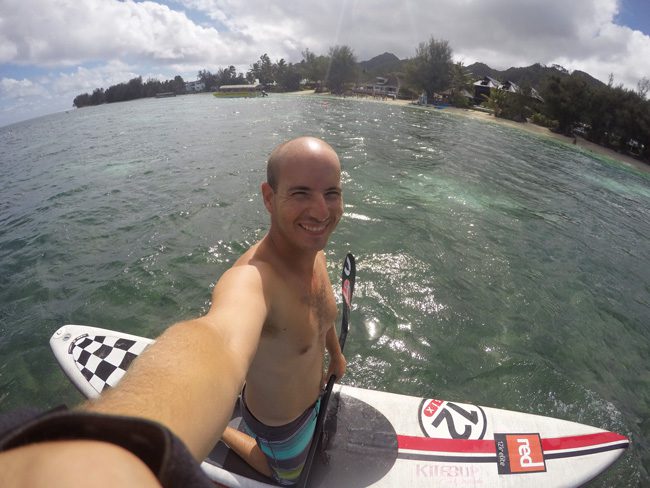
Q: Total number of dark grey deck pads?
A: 1